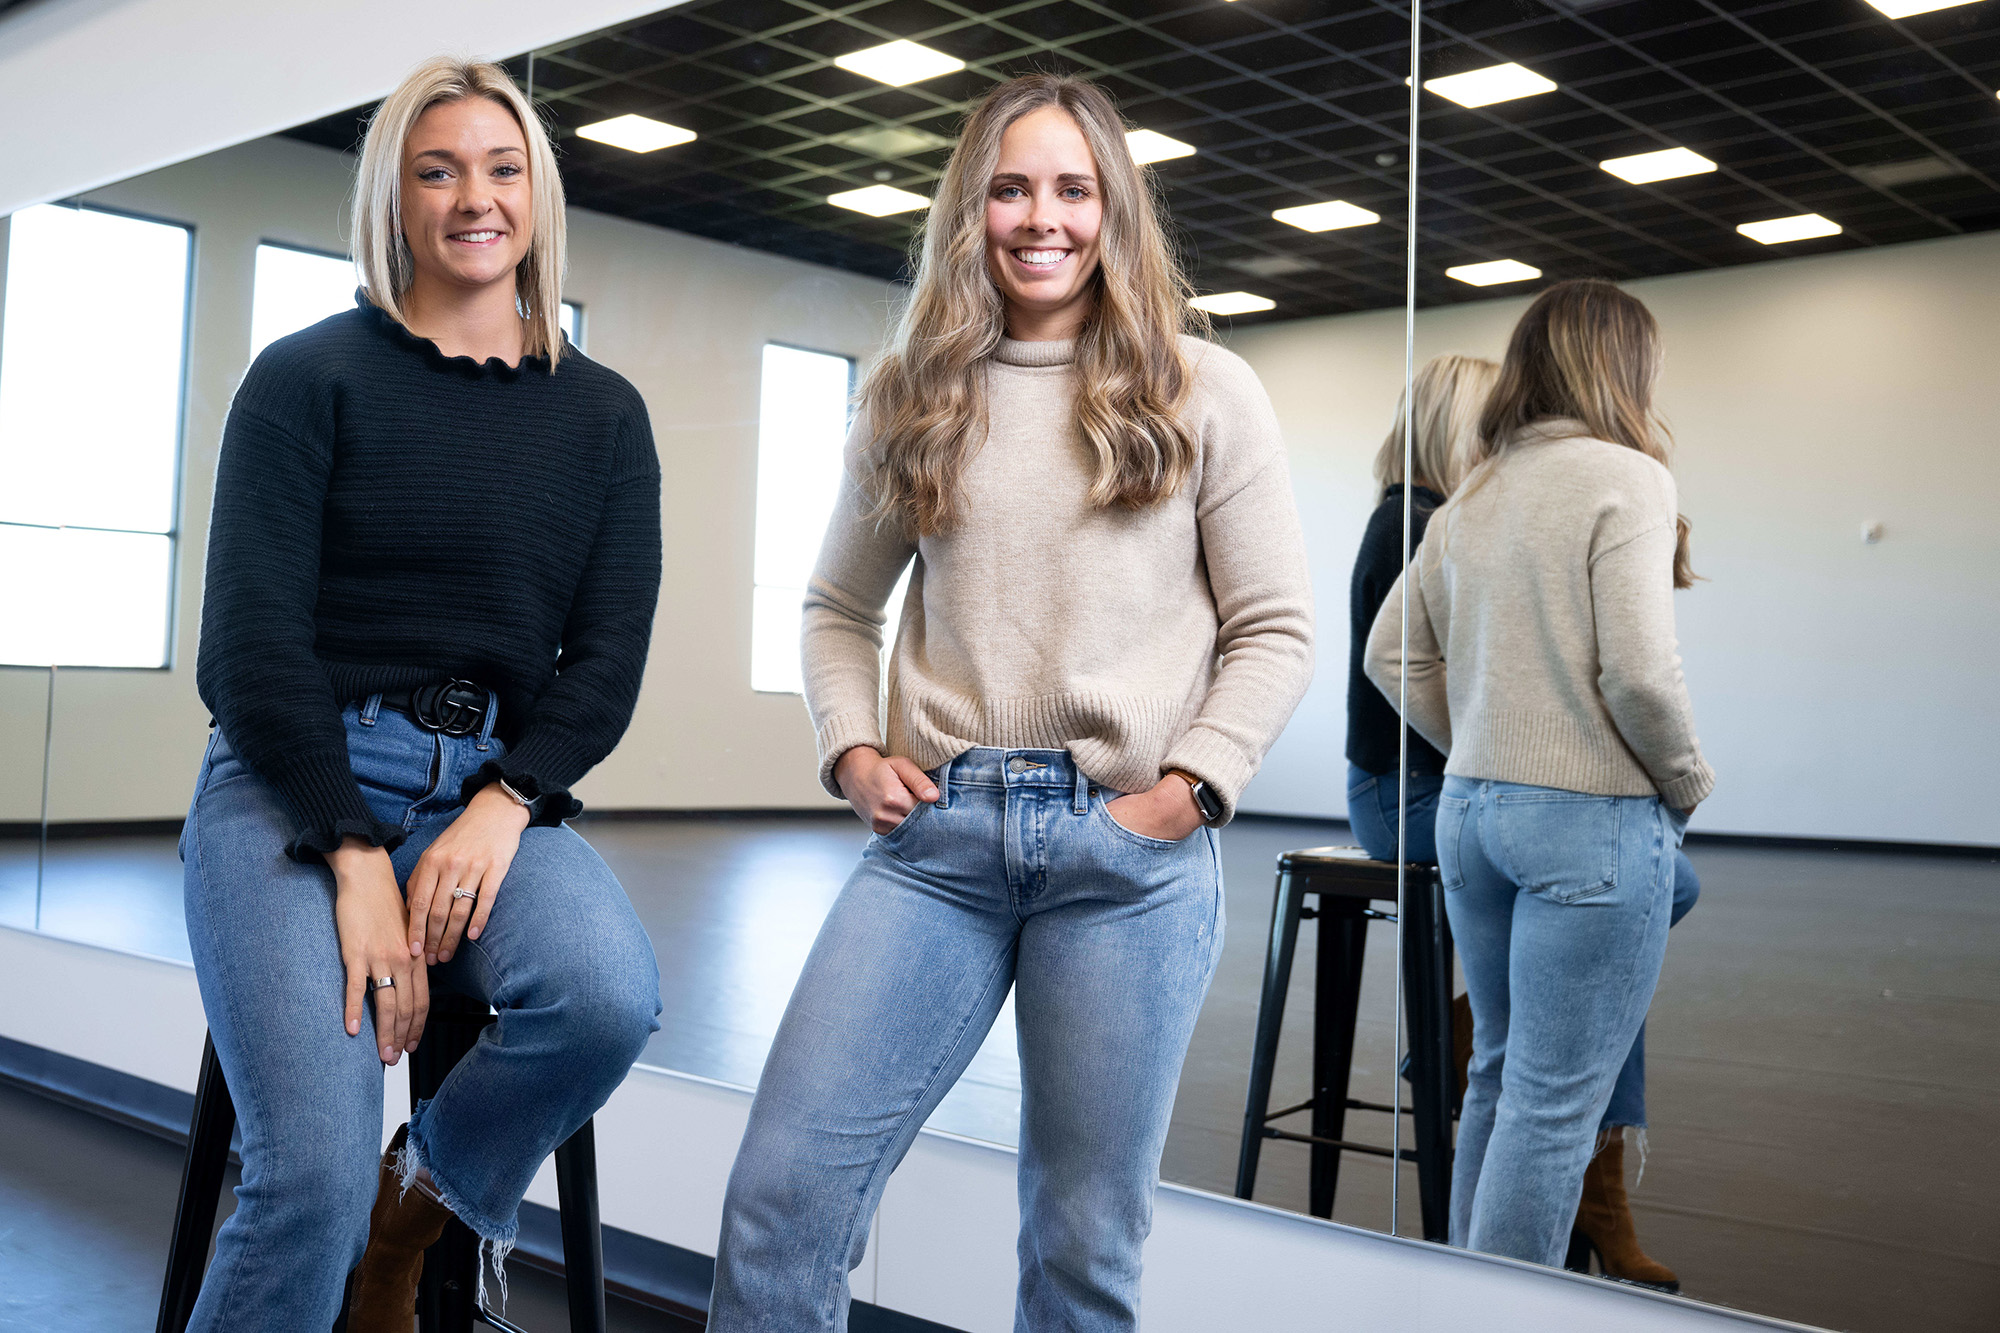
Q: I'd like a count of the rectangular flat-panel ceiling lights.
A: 11